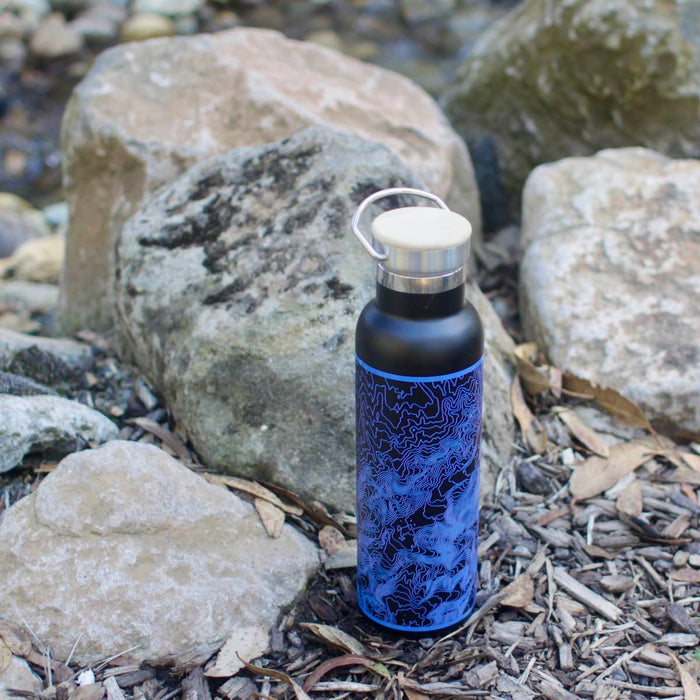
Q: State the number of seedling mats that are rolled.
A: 0